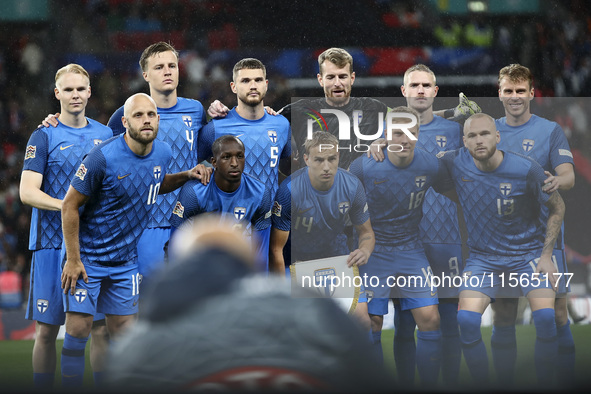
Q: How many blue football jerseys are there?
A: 10